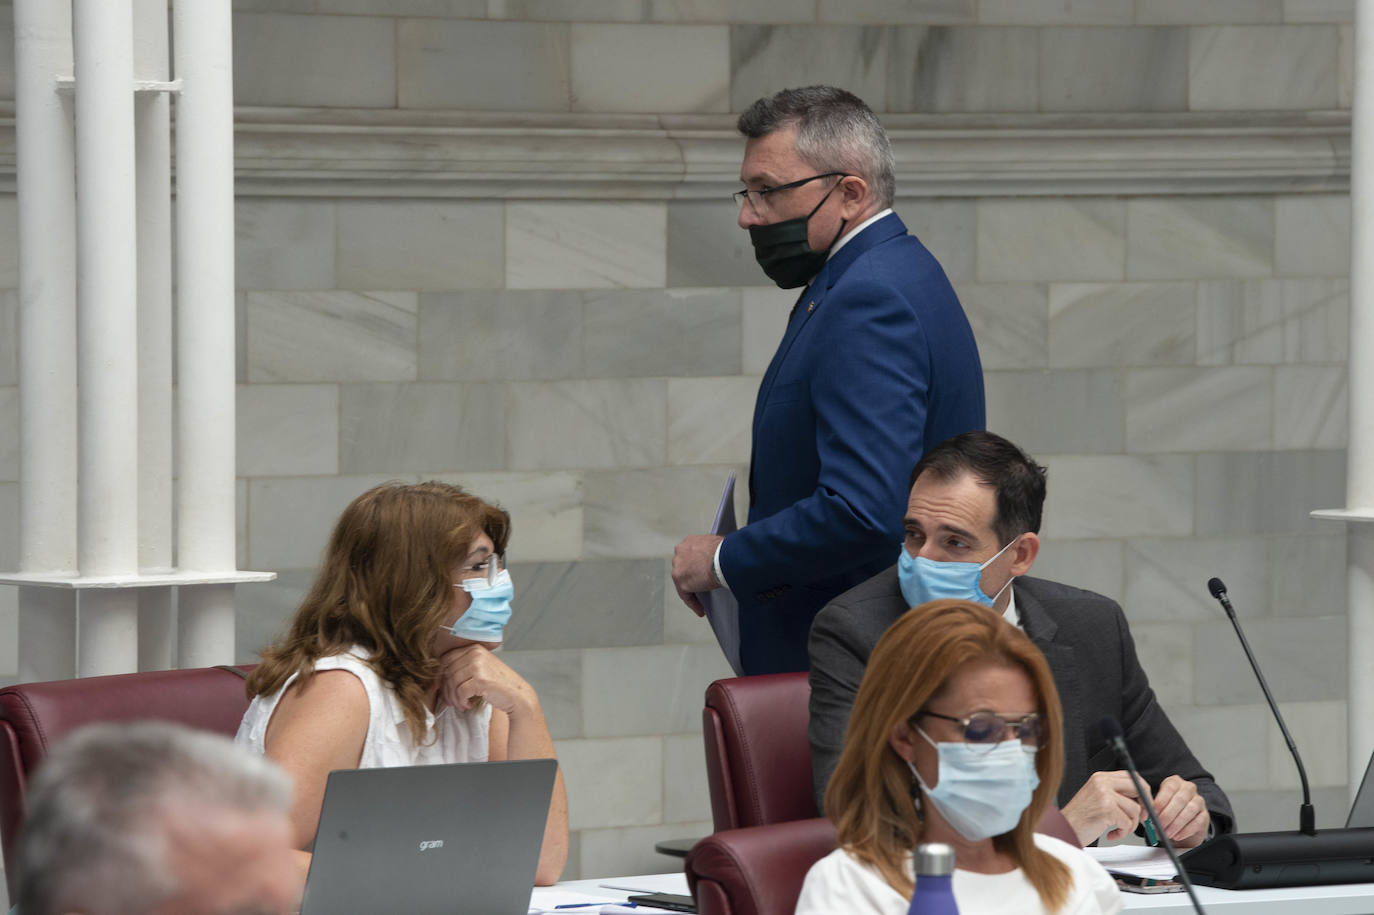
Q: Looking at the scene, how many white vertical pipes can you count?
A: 5